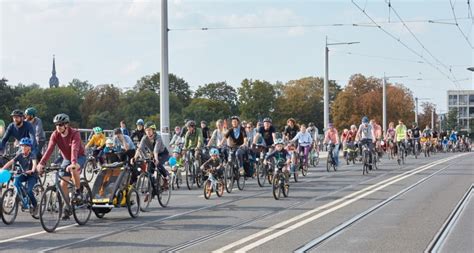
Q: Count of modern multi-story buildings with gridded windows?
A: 1